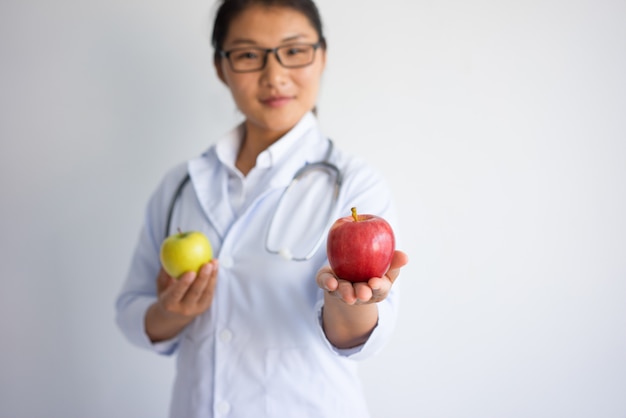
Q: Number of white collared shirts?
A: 1